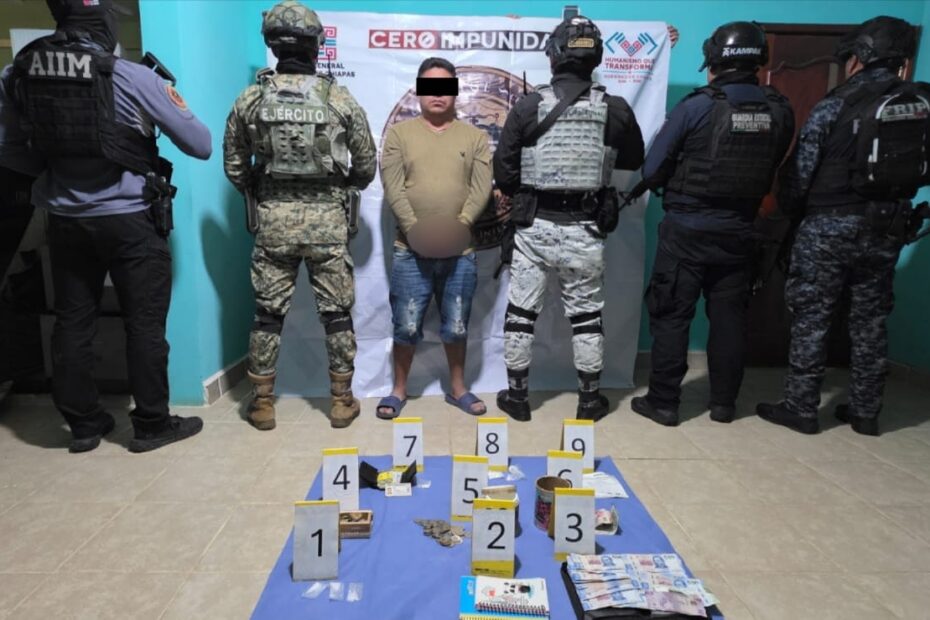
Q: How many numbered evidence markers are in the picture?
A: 9